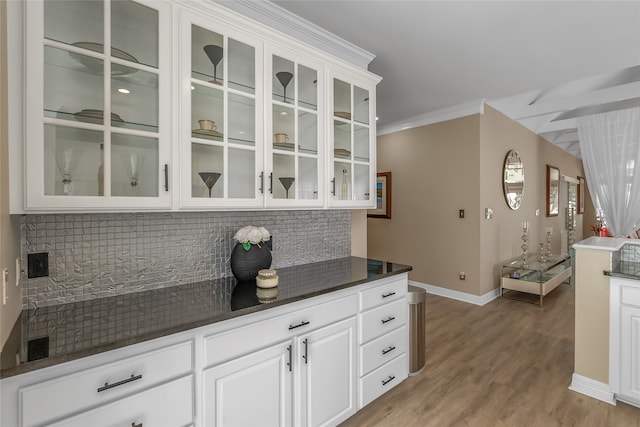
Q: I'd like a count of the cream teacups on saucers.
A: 2